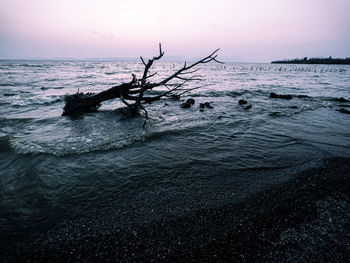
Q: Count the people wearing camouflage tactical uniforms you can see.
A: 0